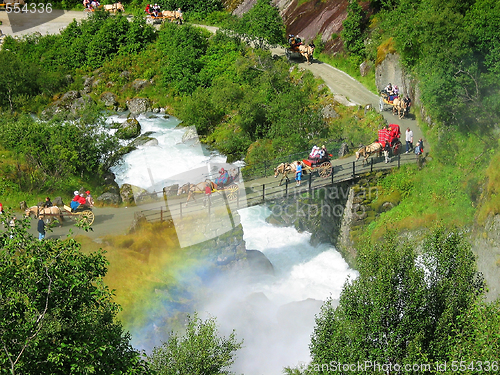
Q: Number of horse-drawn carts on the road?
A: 8